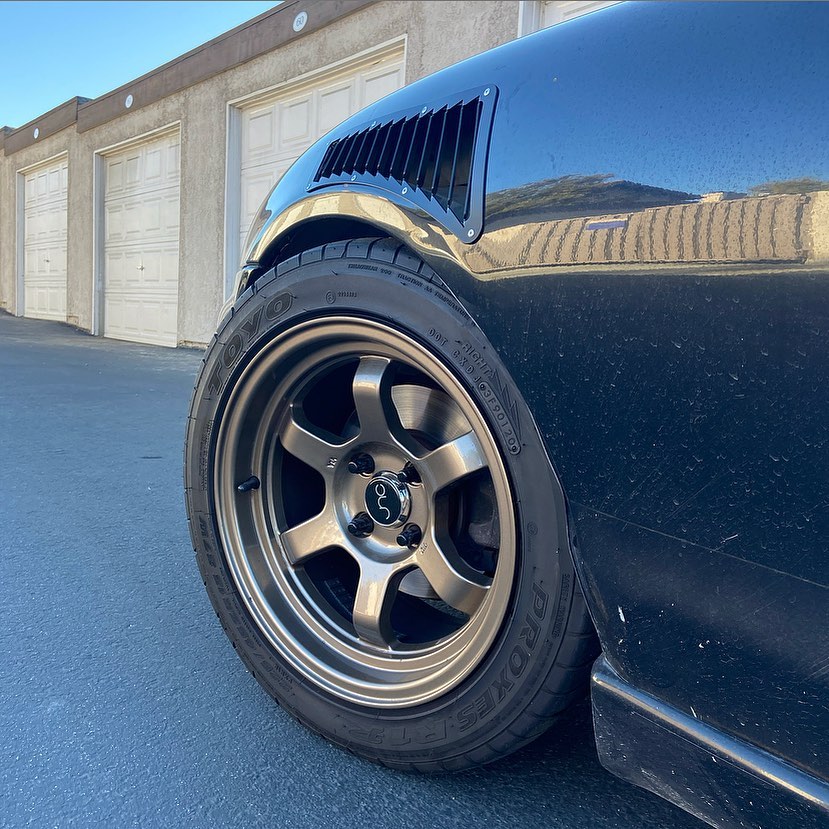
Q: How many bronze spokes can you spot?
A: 6